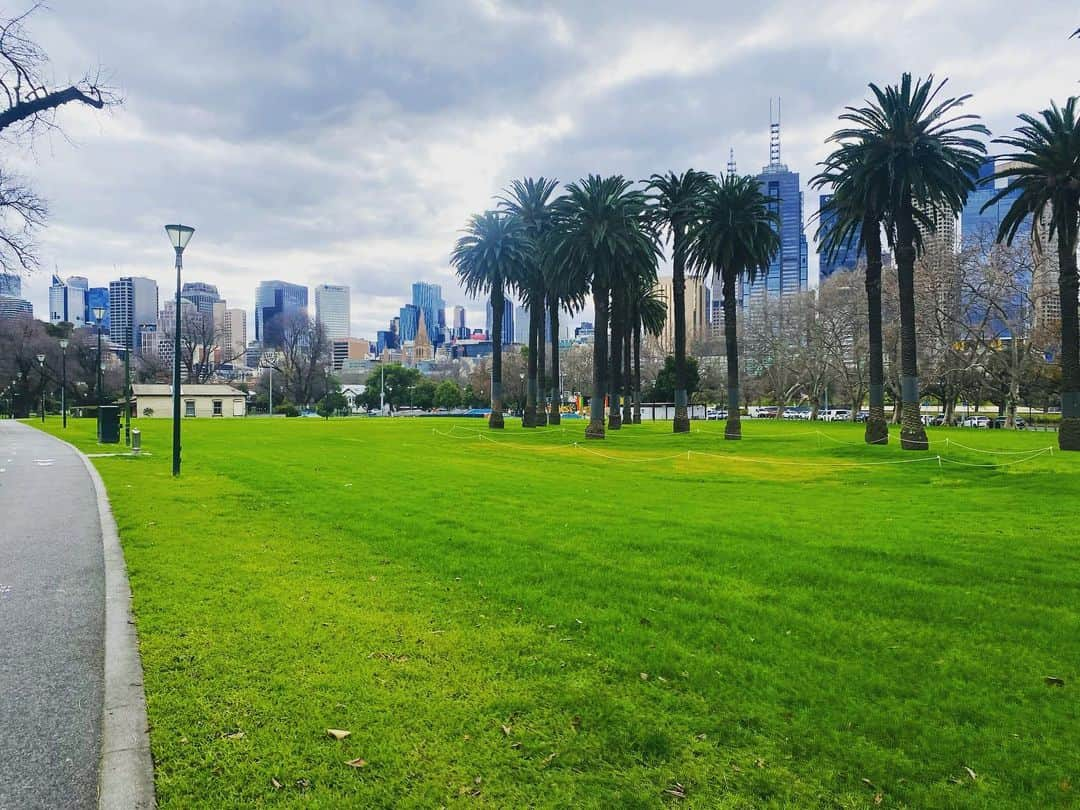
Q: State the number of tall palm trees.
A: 13